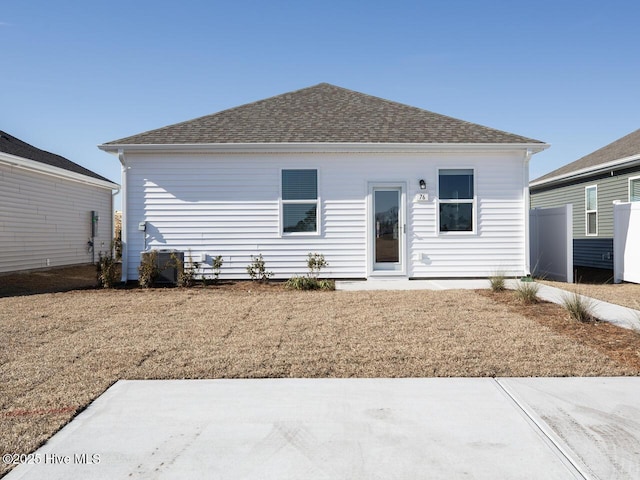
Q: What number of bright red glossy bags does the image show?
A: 0